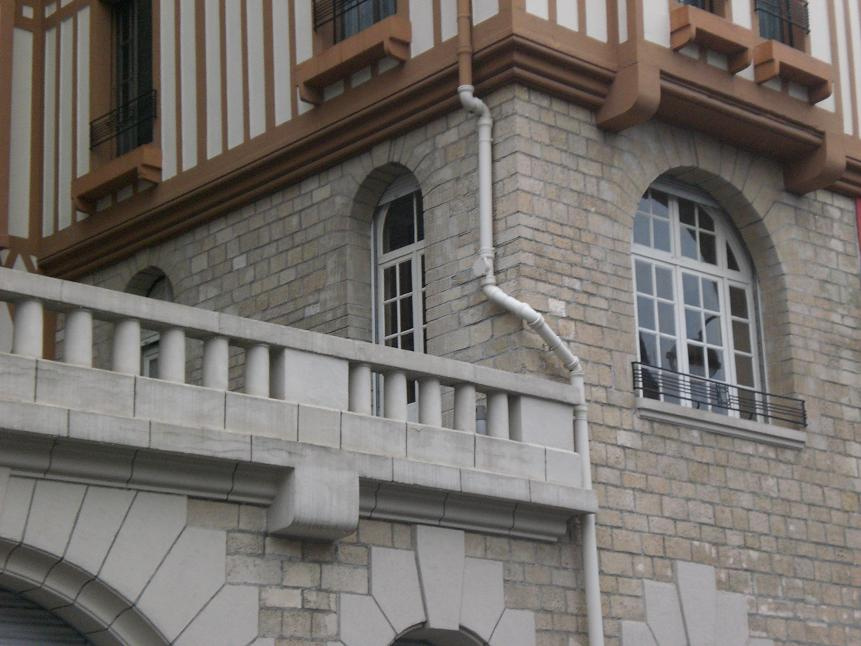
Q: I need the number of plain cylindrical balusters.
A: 11